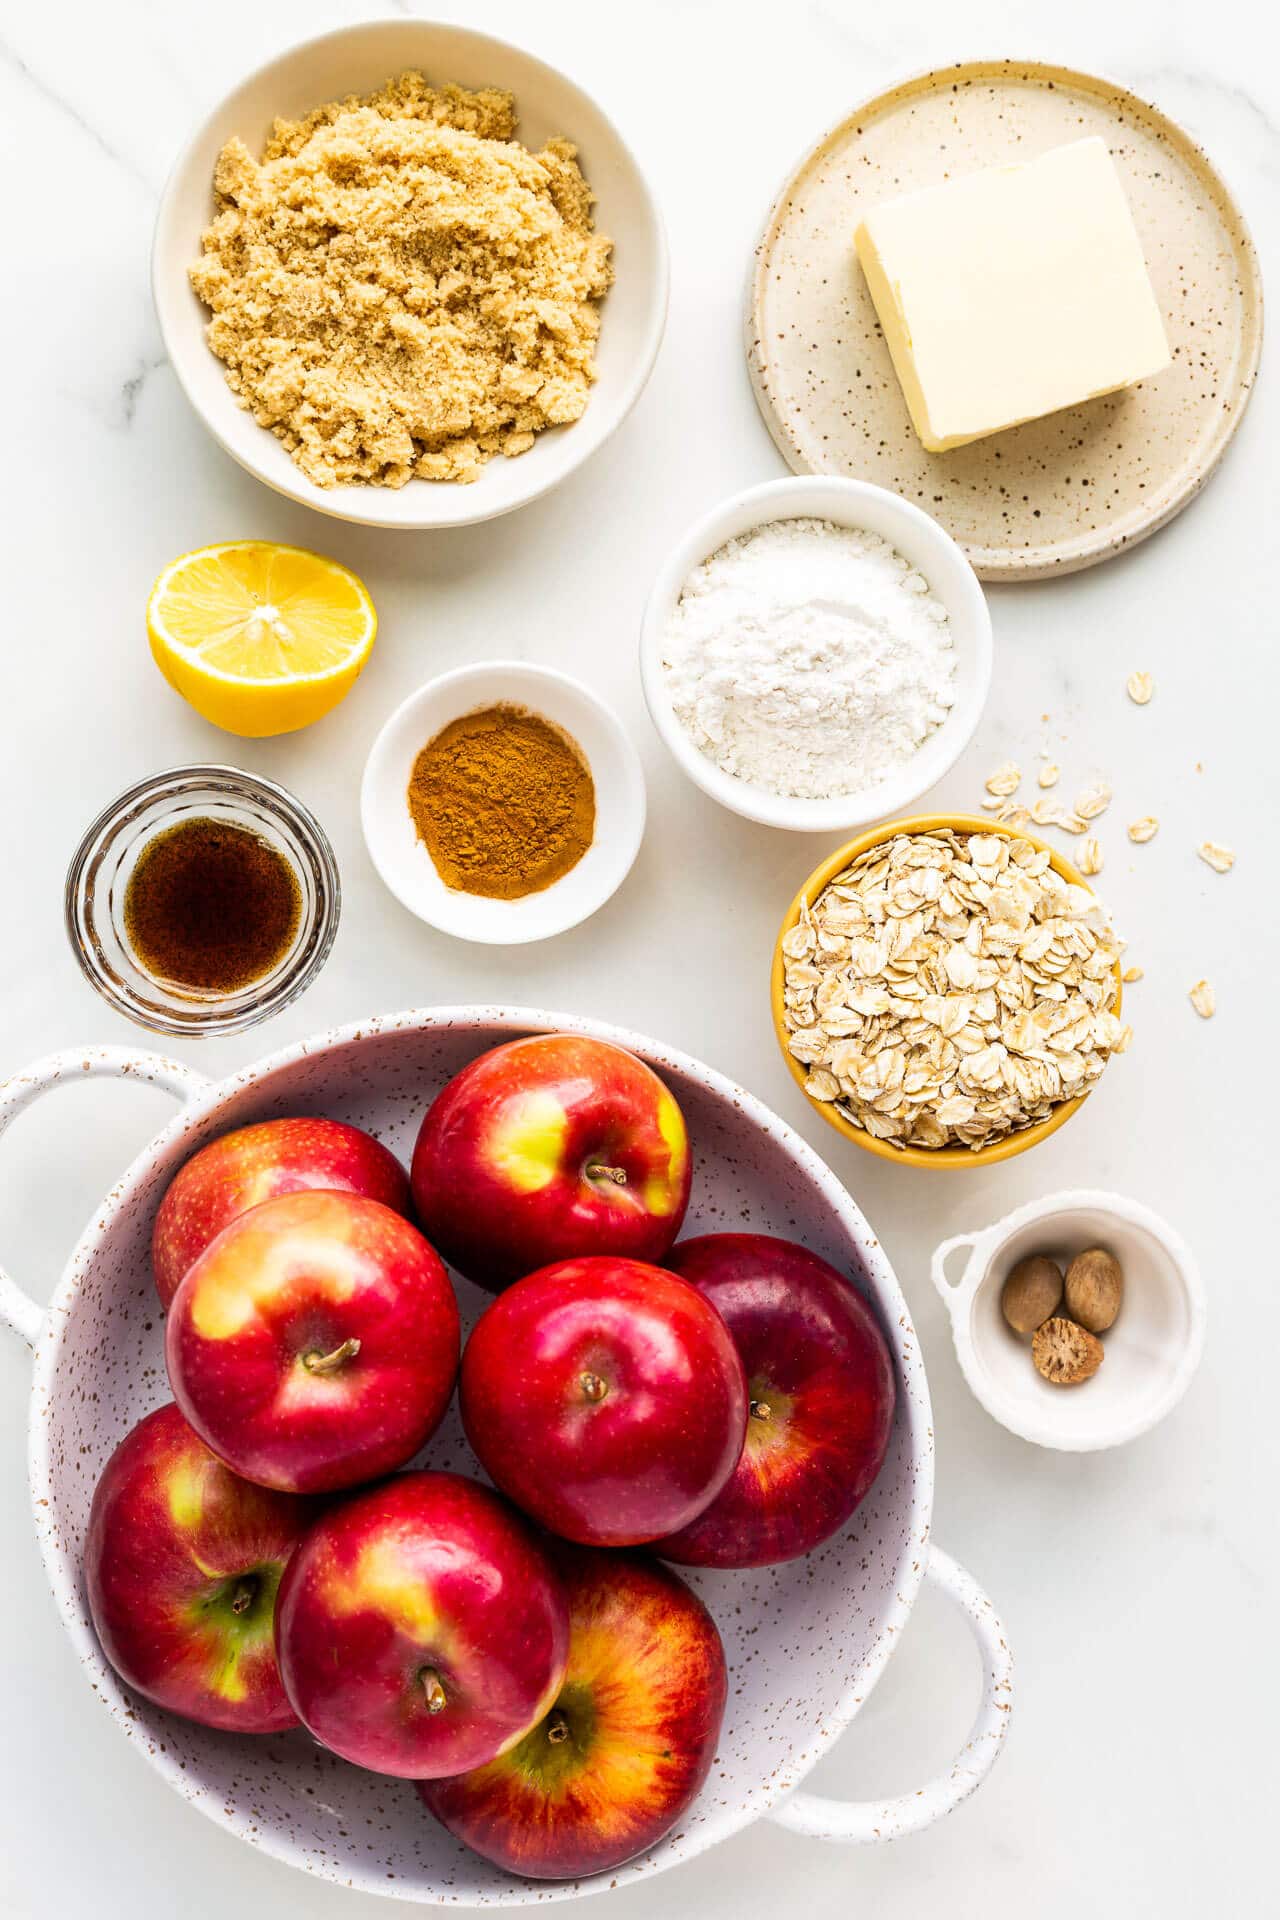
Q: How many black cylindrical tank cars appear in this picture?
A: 0